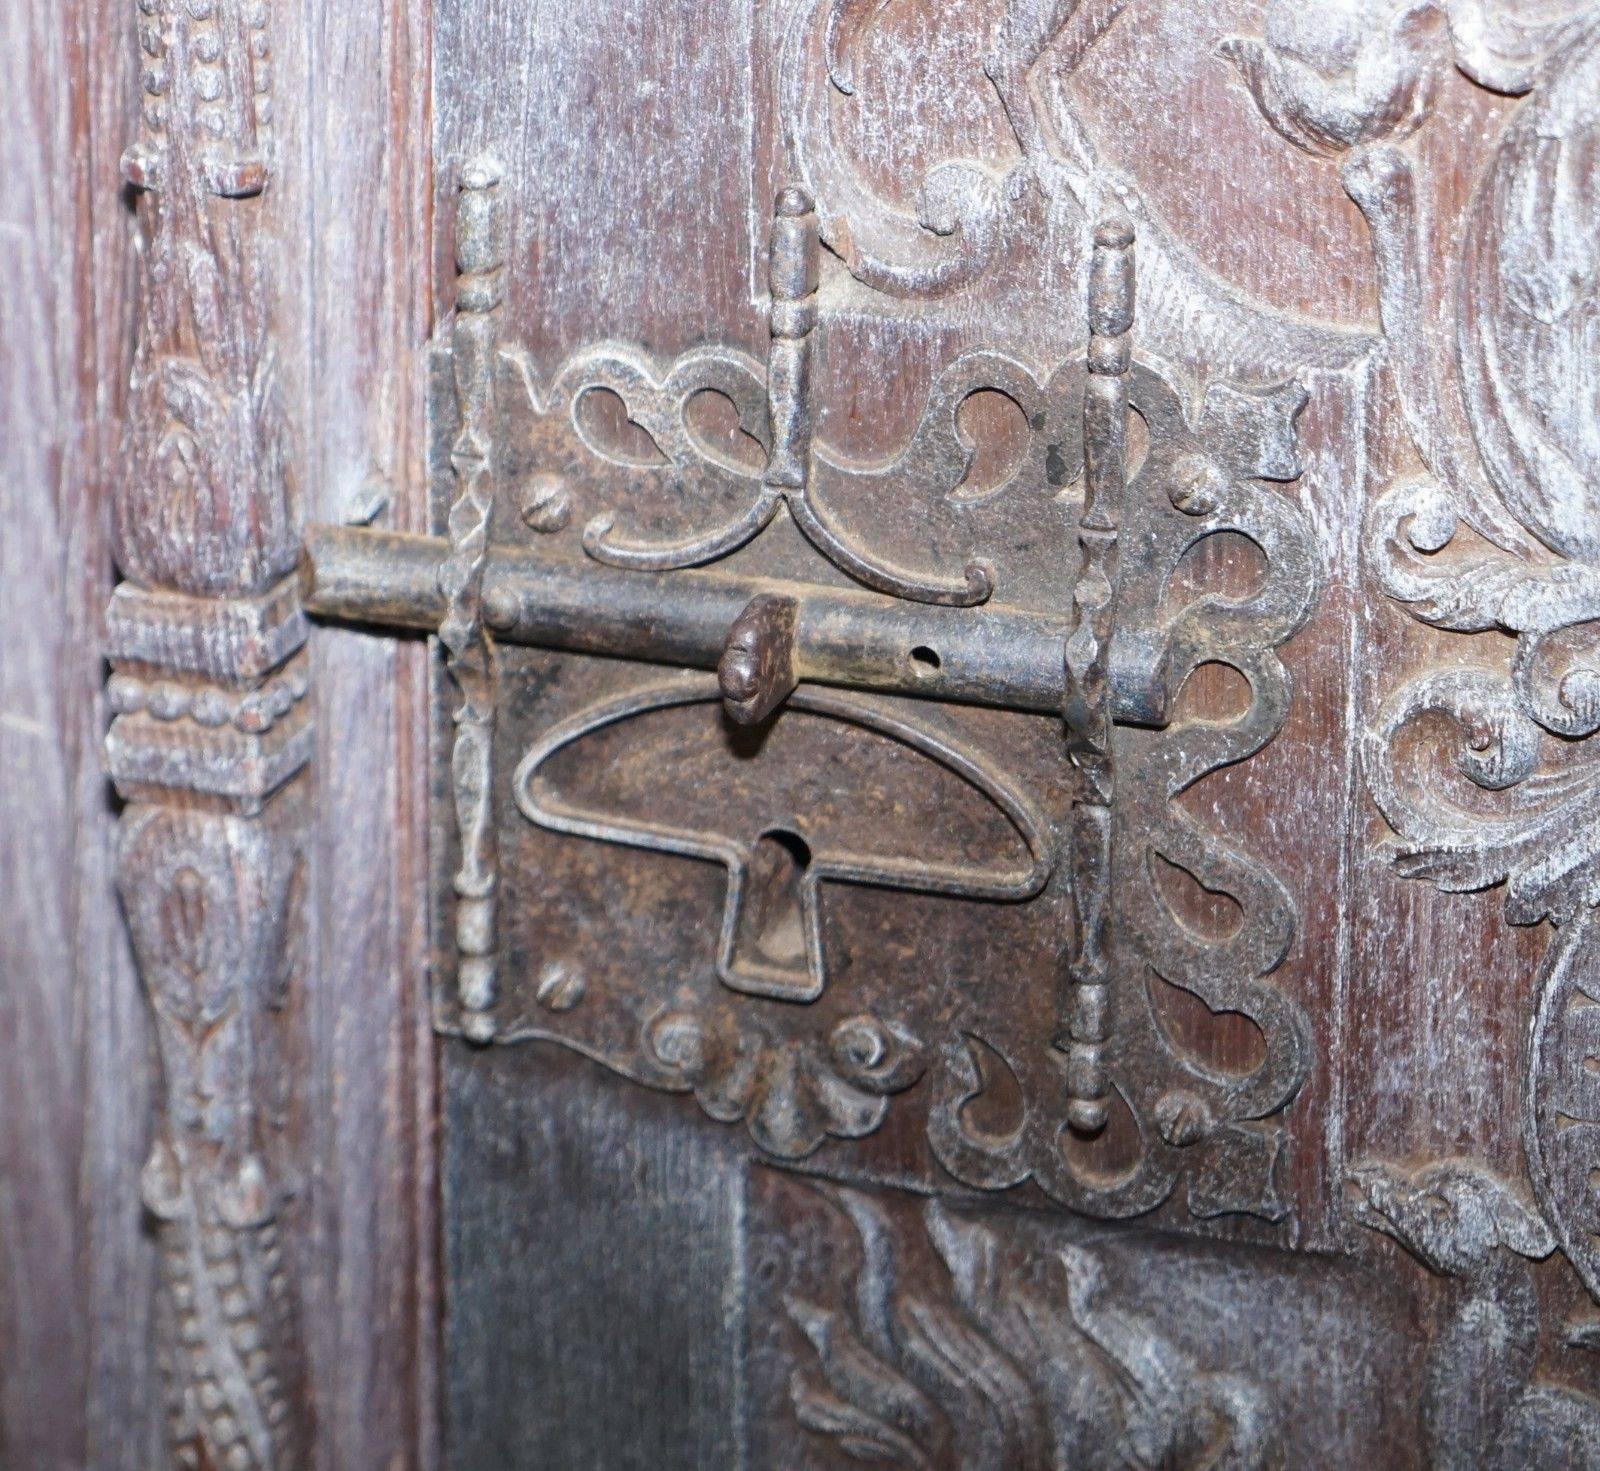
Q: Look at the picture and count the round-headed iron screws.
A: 4